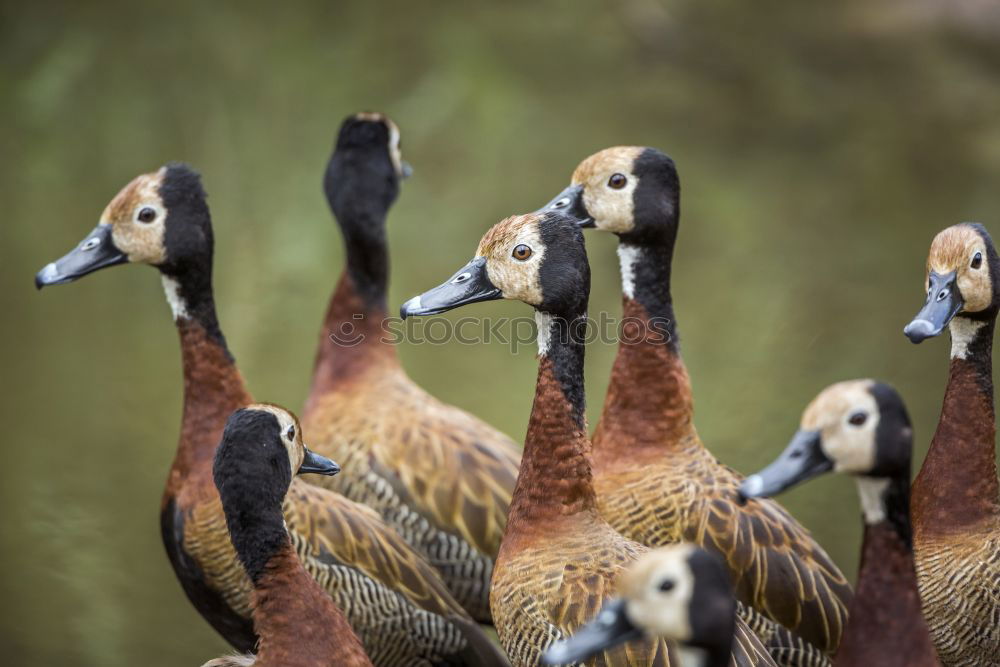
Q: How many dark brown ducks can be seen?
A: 8